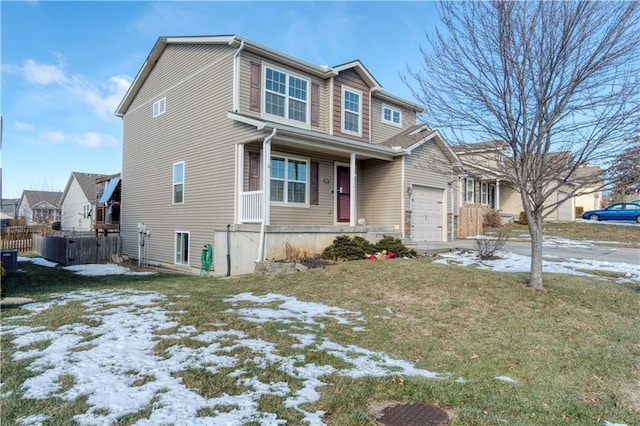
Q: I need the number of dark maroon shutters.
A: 4